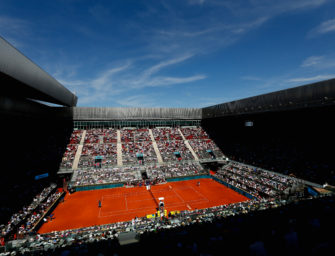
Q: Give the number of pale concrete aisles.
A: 4